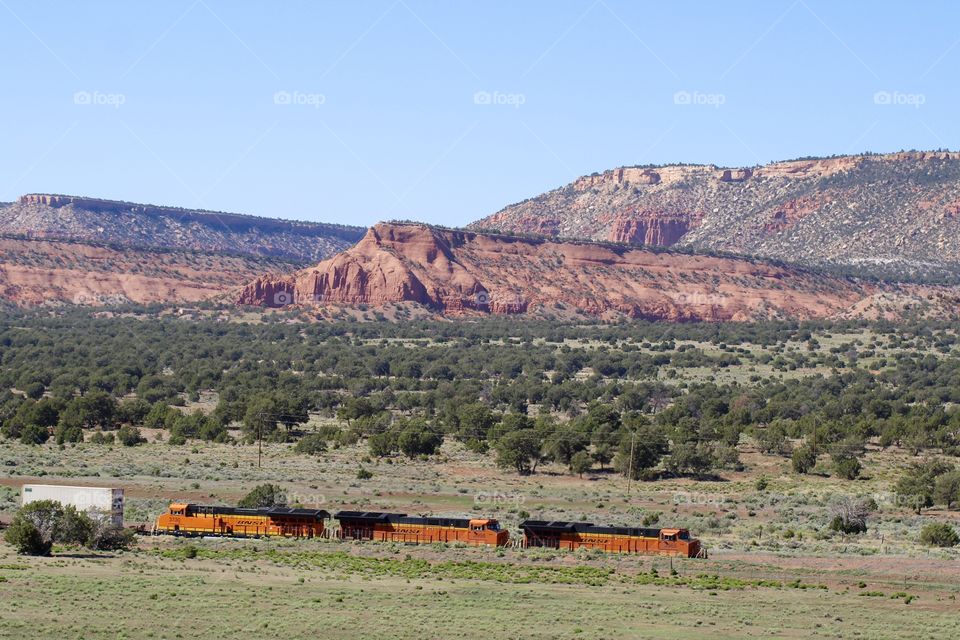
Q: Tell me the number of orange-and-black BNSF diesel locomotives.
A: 3